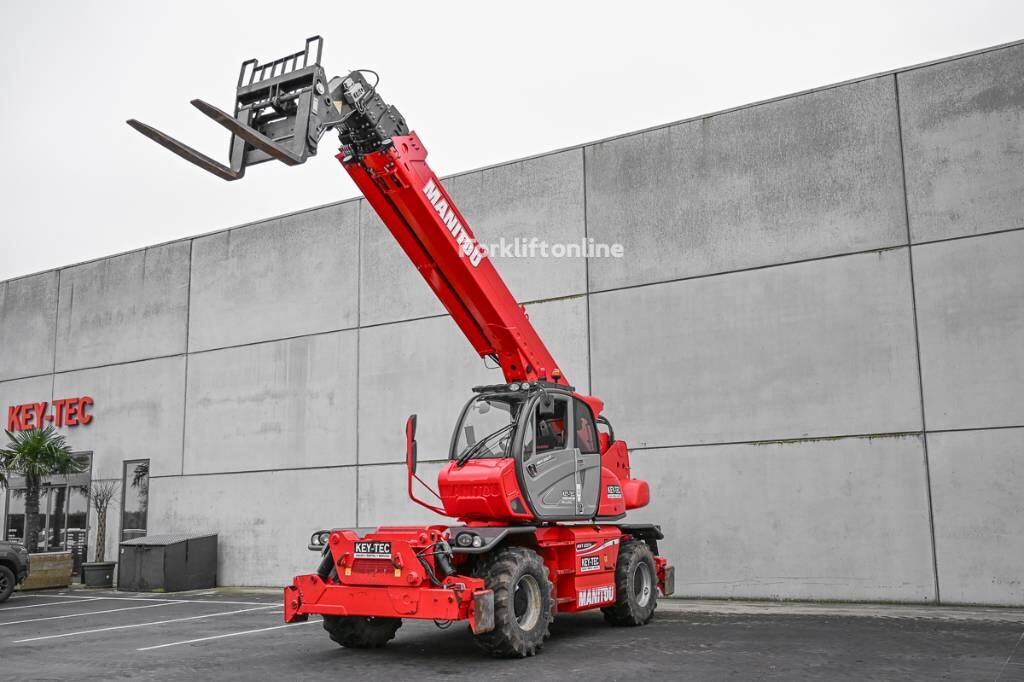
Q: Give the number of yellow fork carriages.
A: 0